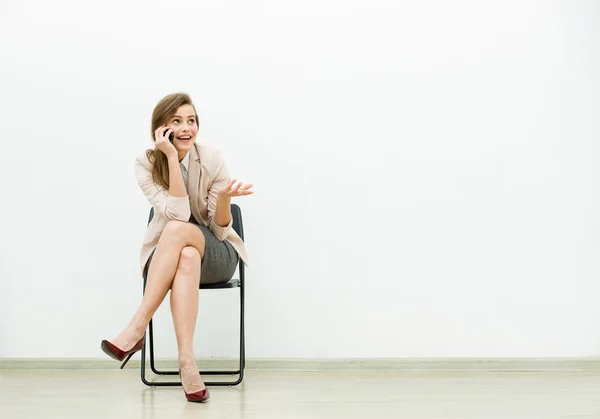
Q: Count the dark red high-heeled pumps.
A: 2